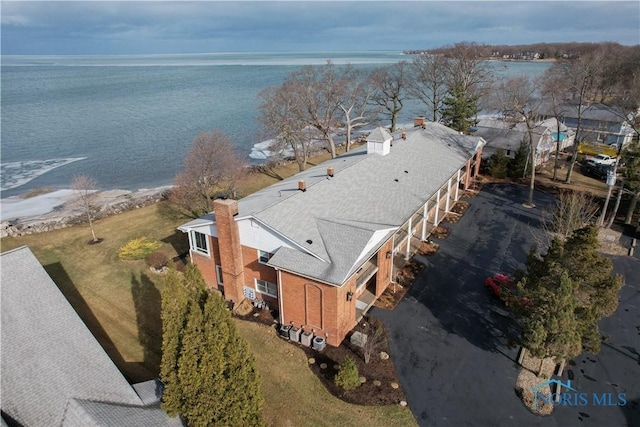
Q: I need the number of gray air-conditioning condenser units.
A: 4